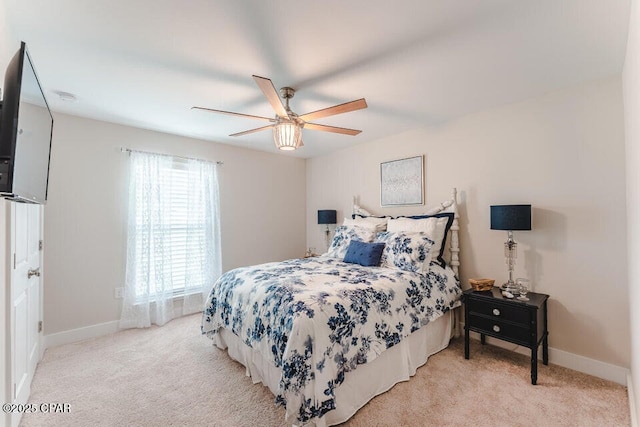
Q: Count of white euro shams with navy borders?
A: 2